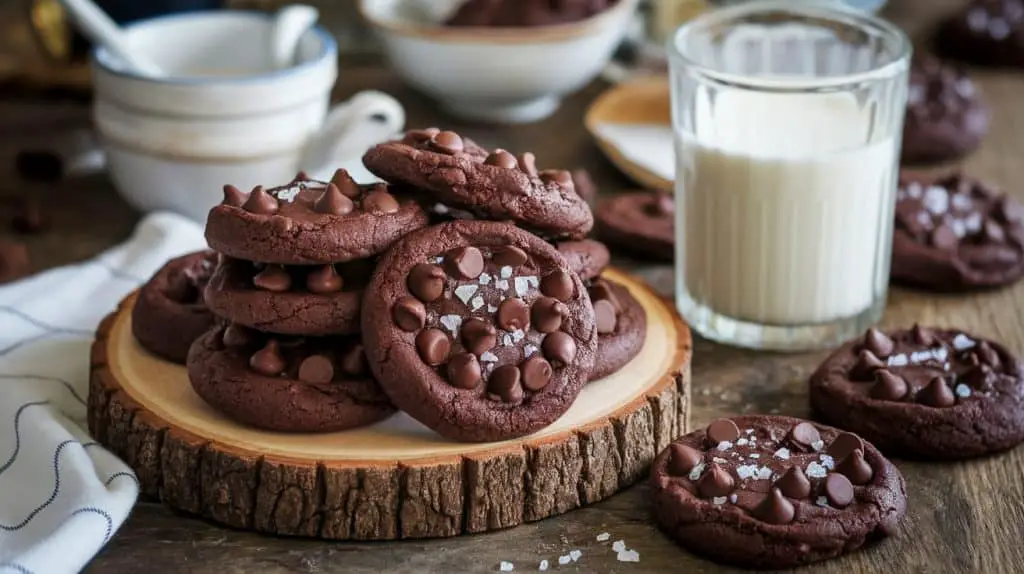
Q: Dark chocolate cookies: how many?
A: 14